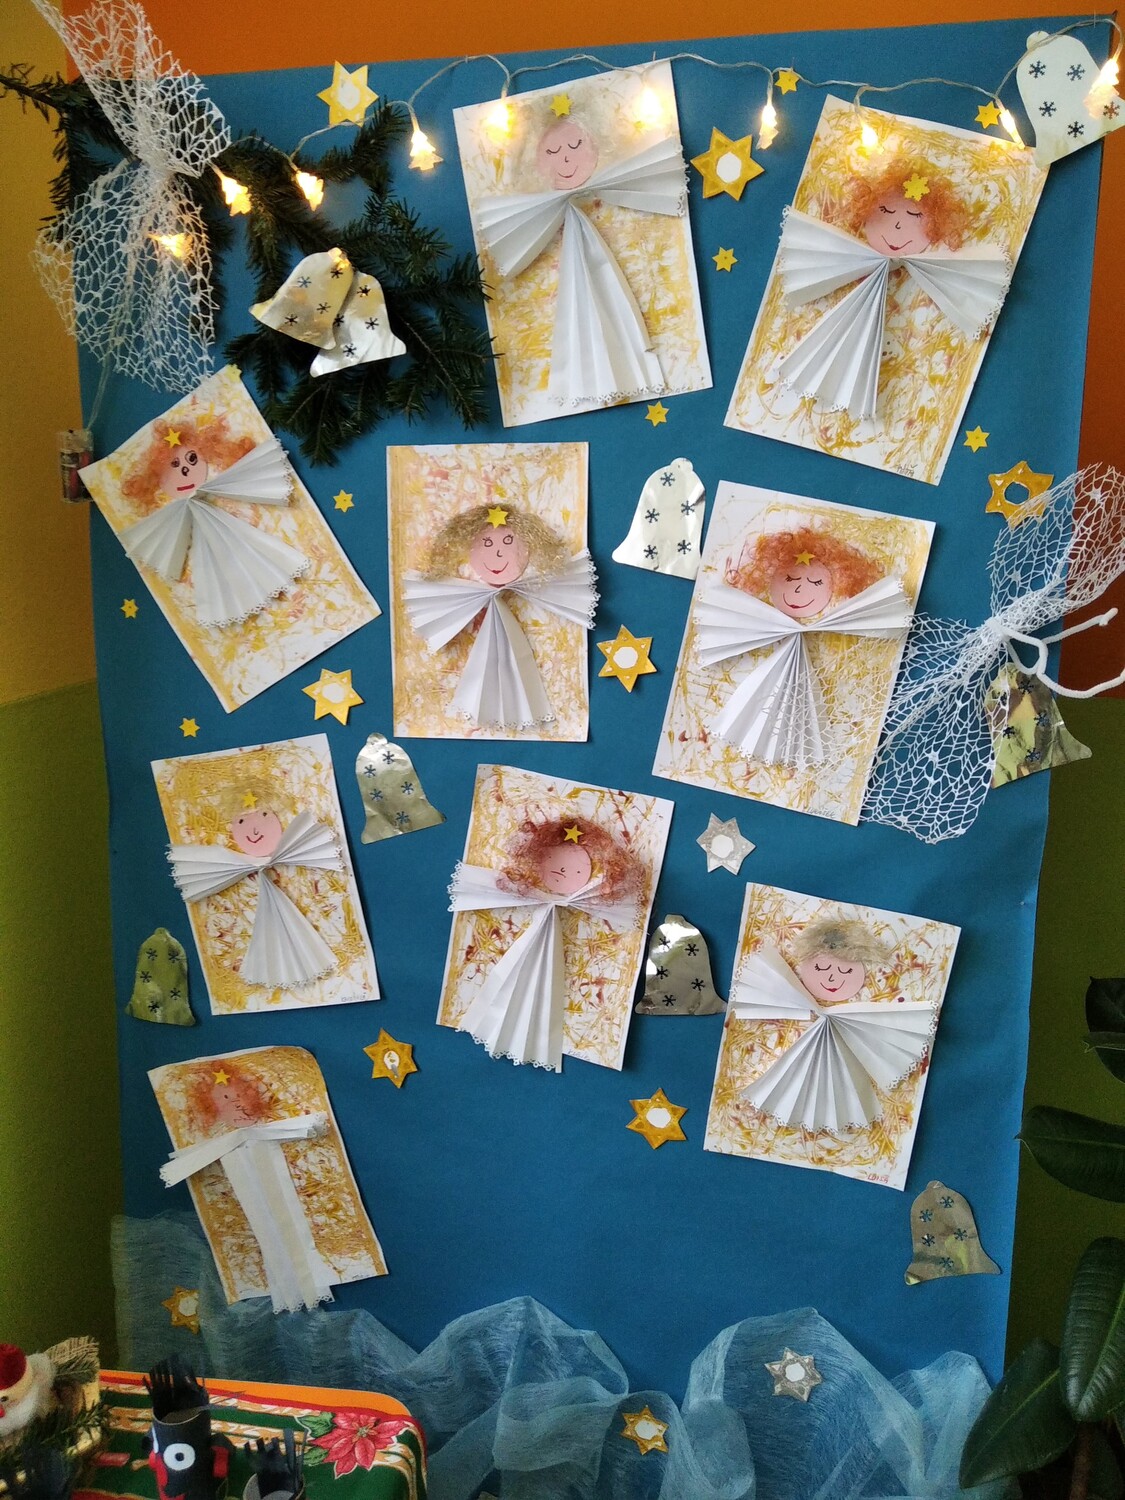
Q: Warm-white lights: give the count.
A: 10